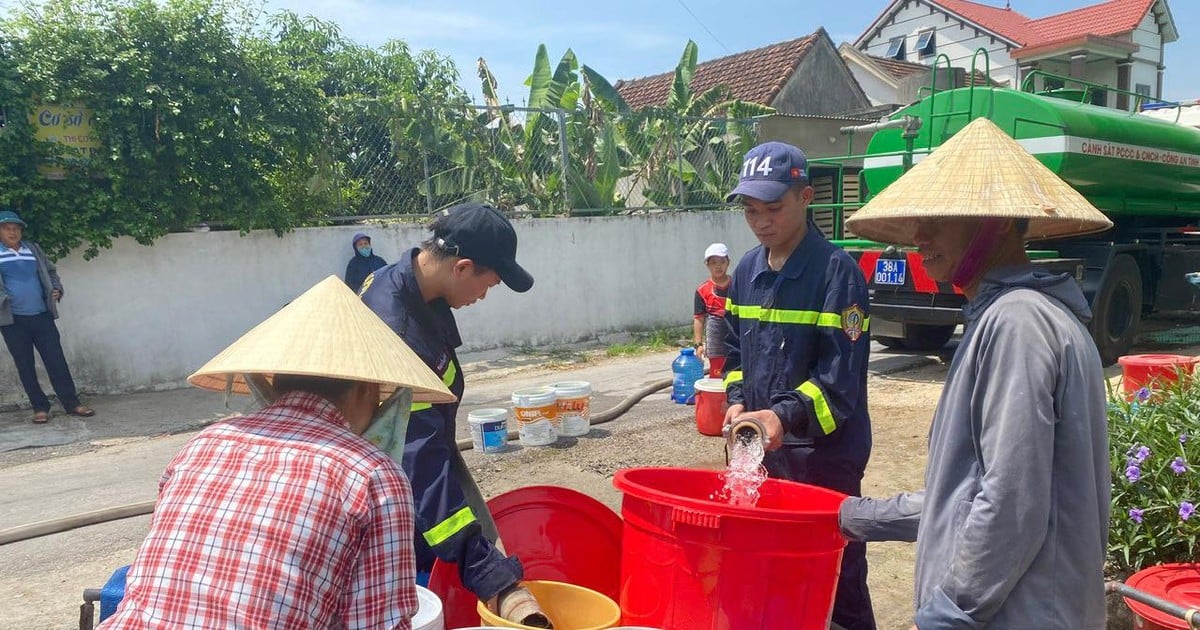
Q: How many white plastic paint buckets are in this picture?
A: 3